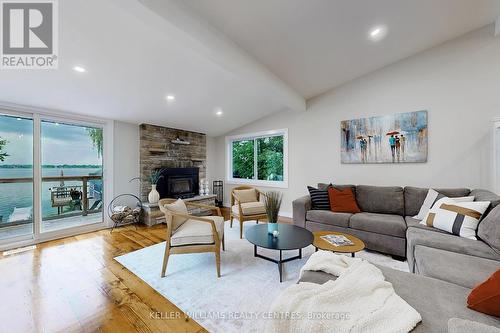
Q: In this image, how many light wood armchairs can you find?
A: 2